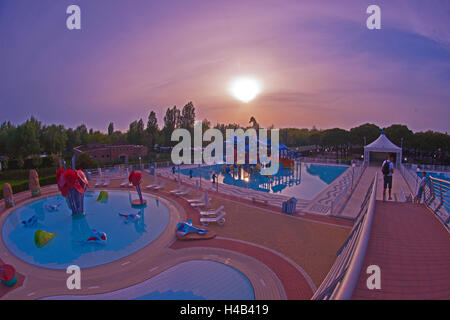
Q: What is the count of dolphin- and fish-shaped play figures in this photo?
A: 5